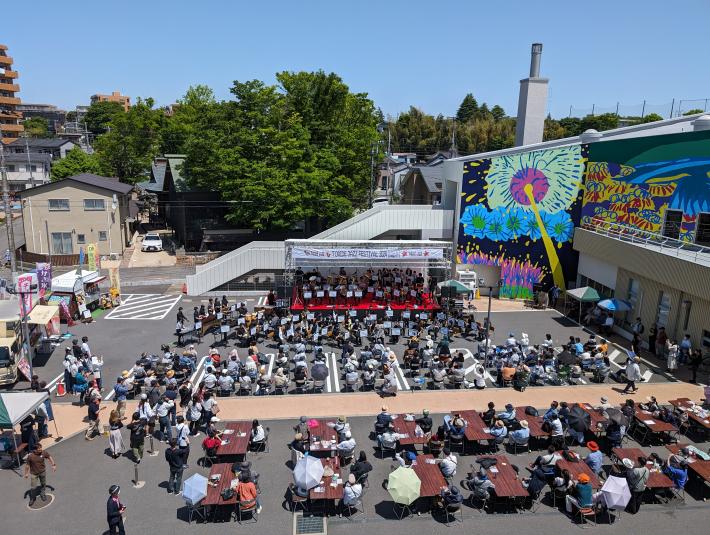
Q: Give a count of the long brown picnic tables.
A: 15